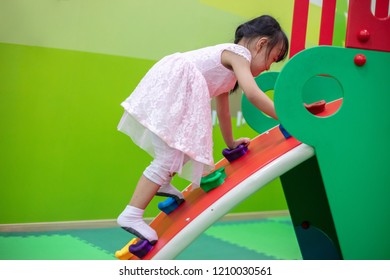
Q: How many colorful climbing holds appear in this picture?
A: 7